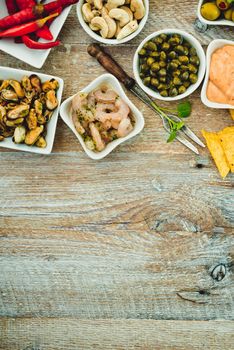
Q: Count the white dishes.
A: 7